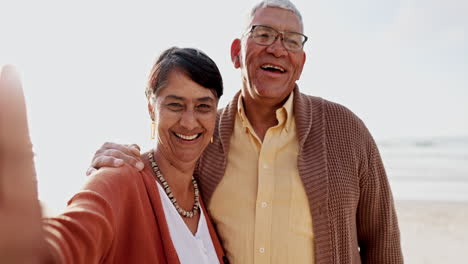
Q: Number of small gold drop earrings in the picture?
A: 2